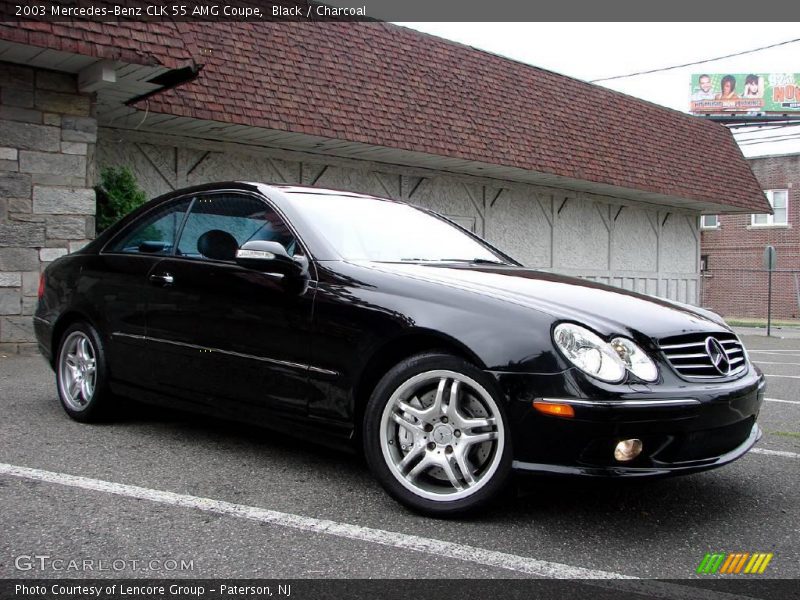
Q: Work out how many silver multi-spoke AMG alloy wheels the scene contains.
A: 2